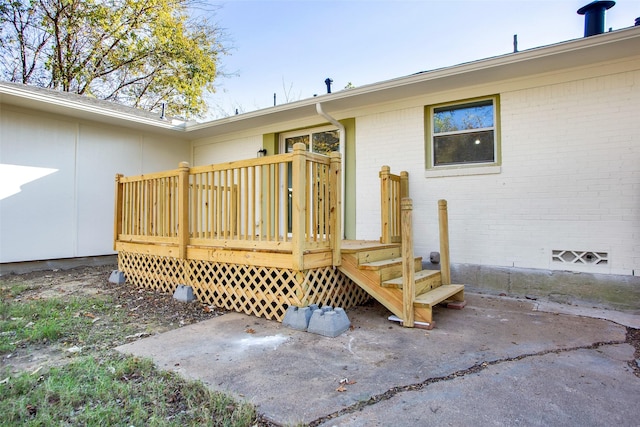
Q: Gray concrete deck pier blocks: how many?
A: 4